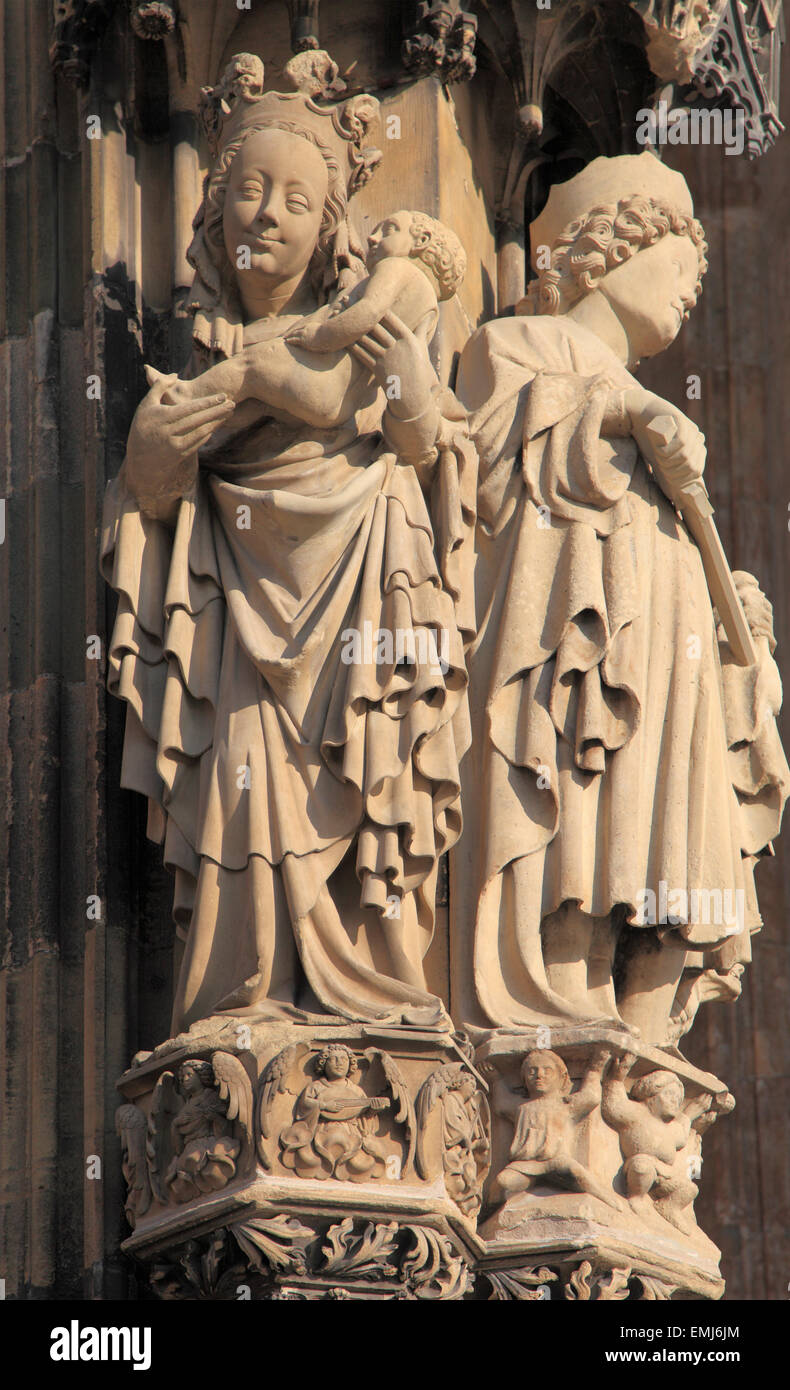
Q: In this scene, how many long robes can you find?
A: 2